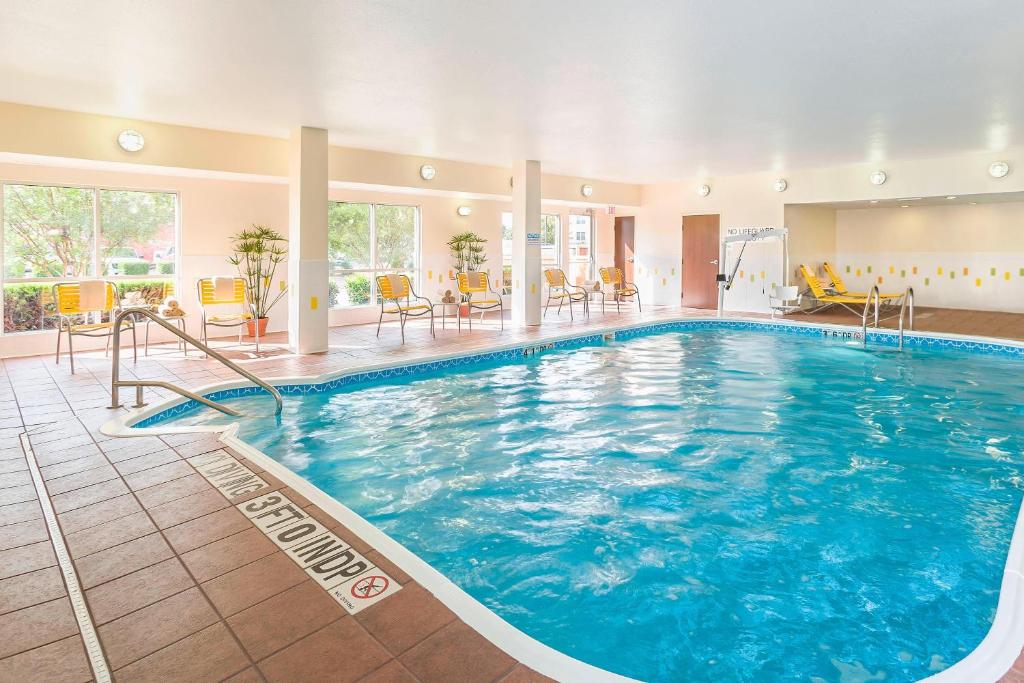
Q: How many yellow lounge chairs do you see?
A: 2